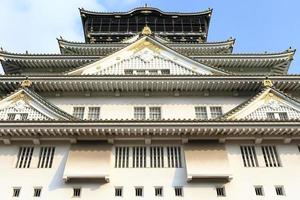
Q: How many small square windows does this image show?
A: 10